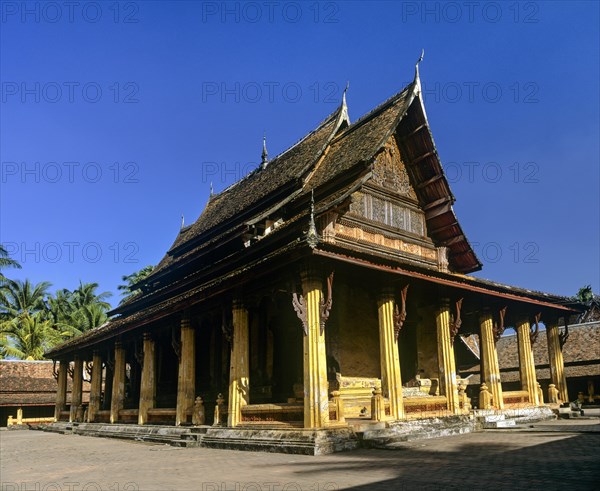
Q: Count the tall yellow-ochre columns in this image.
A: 13